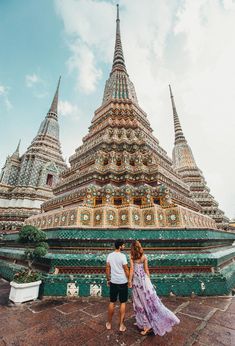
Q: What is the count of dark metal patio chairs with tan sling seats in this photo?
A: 0